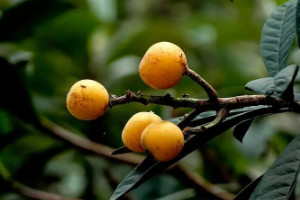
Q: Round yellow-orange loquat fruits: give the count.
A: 4